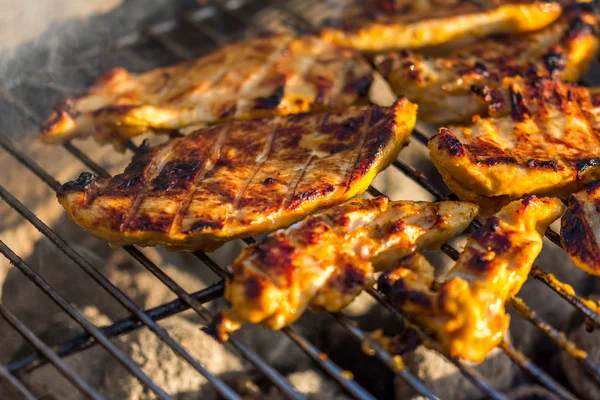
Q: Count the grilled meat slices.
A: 8